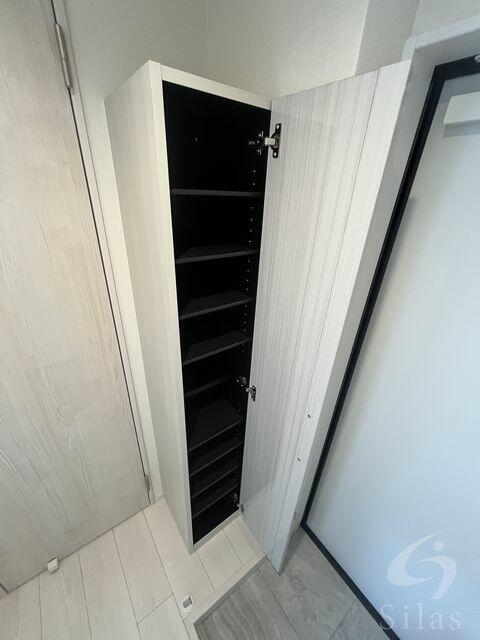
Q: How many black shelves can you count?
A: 9